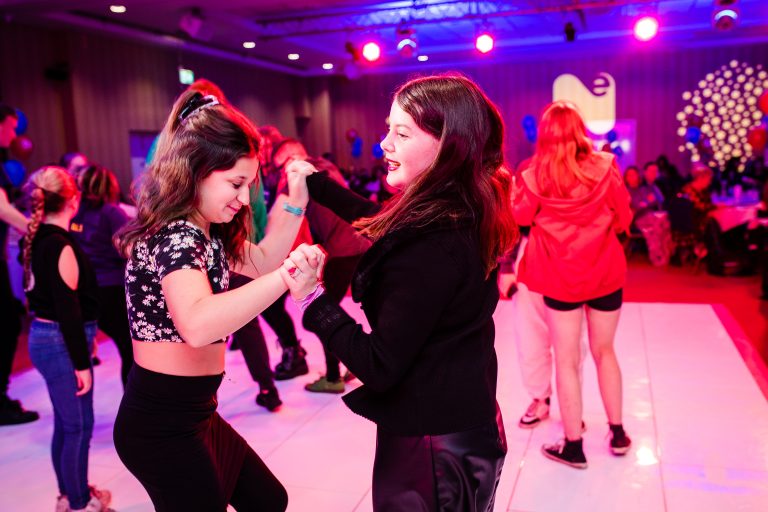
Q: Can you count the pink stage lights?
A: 3